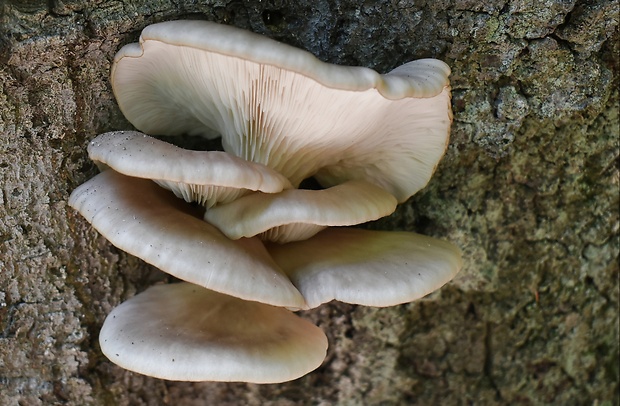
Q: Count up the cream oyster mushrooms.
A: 6